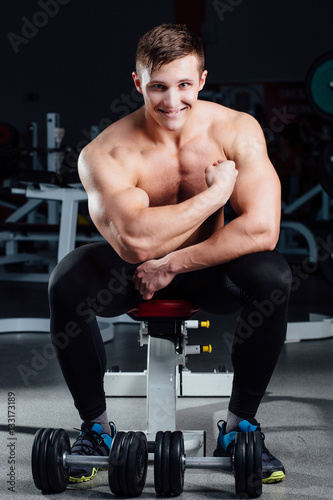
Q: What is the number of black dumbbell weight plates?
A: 12